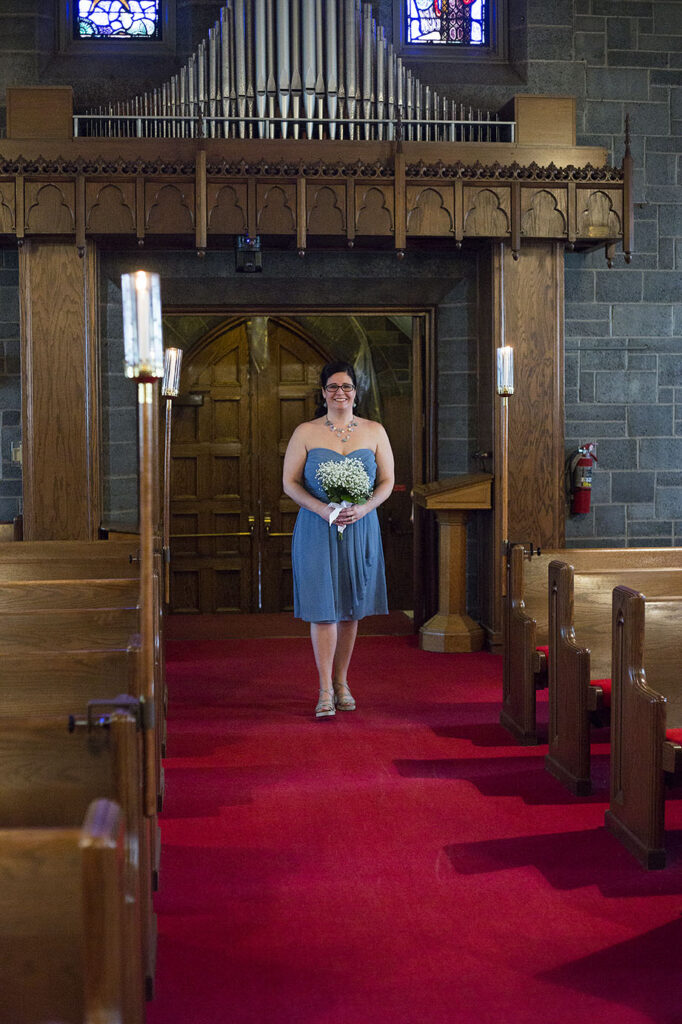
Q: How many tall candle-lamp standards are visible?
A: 3